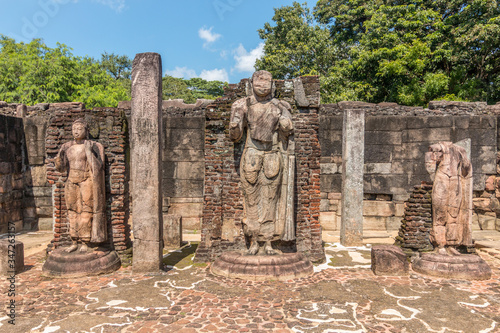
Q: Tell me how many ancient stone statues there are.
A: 3